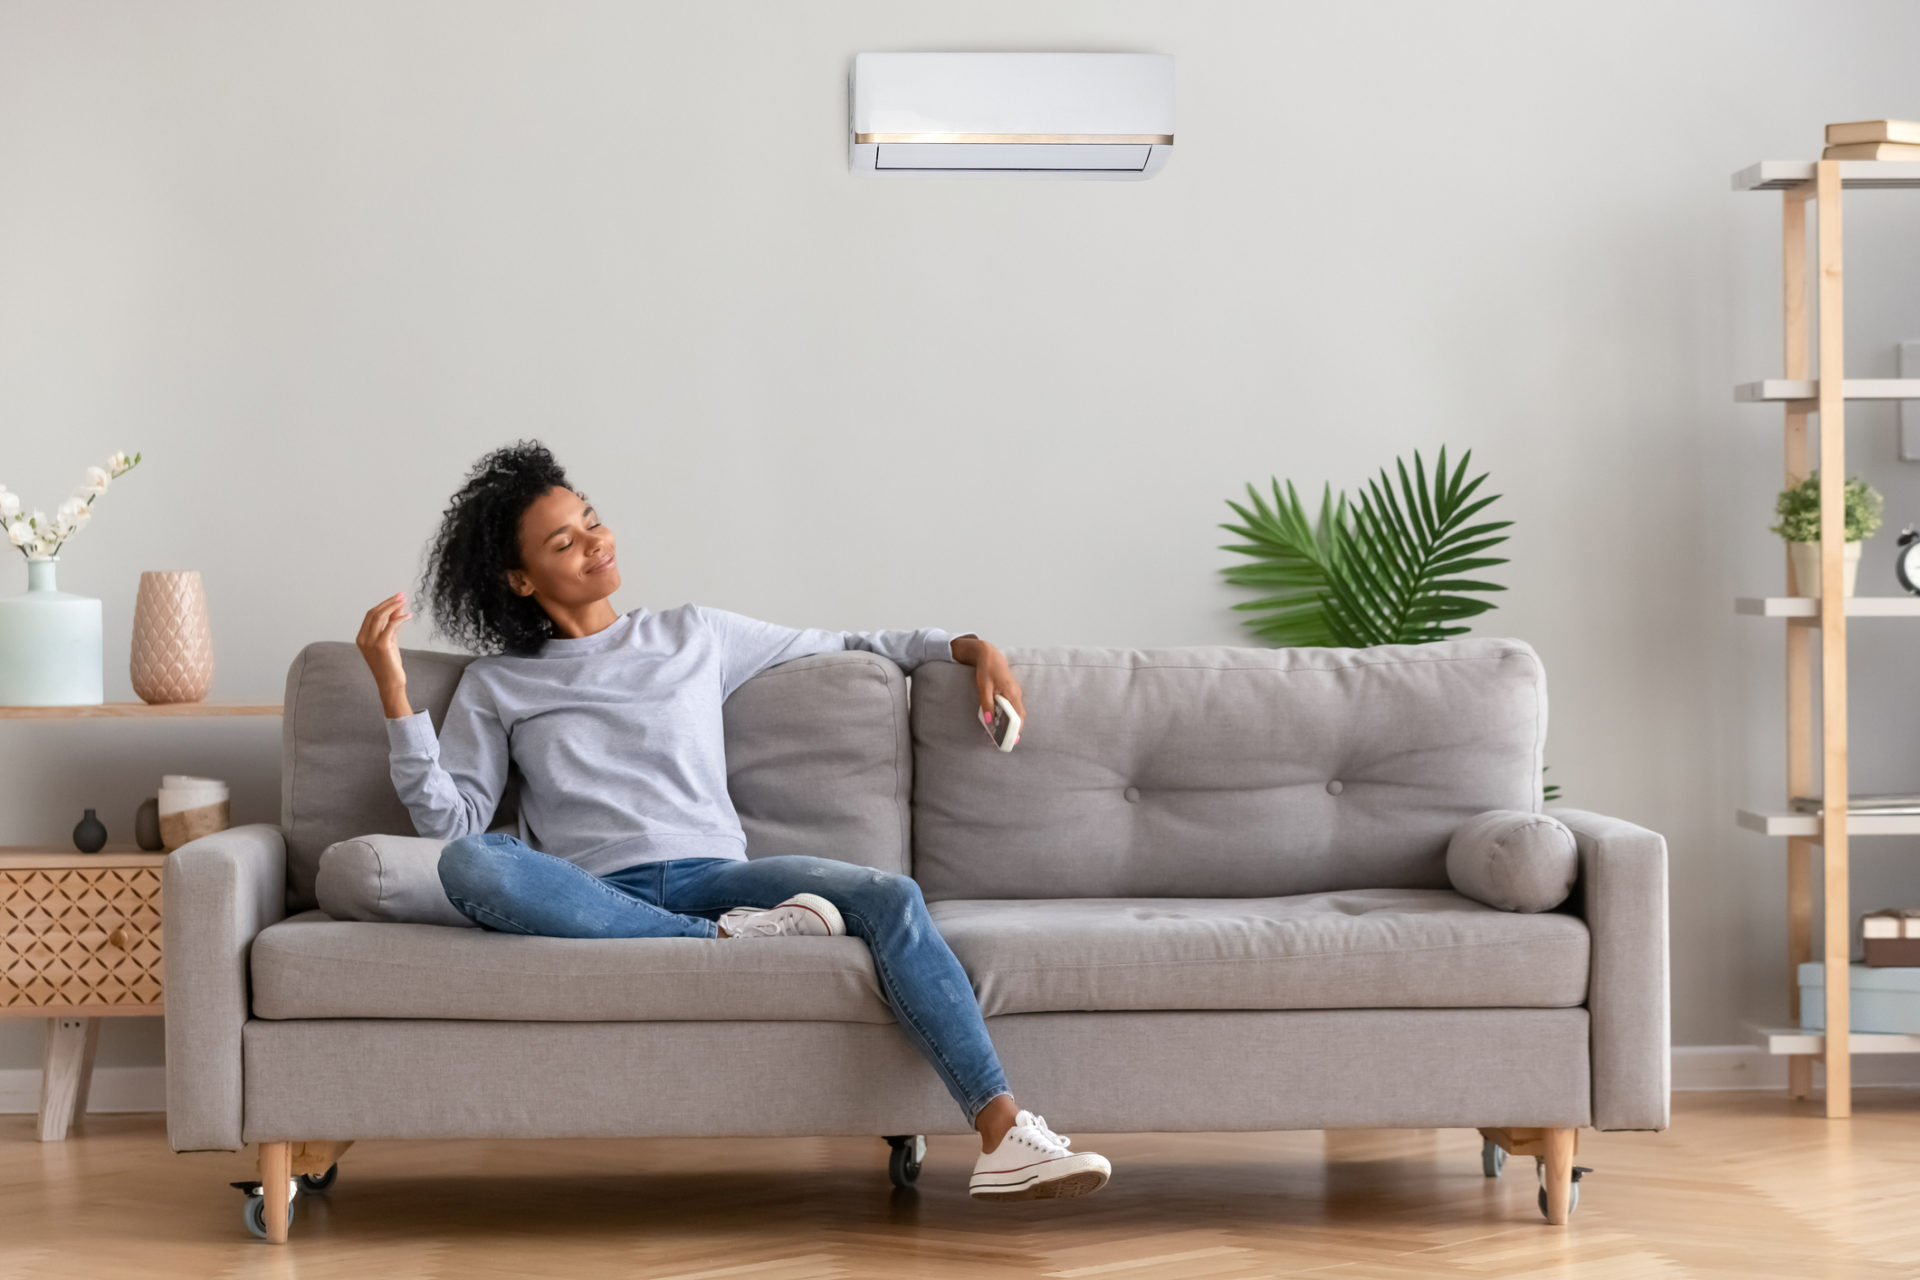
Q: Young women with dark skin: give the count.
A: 1